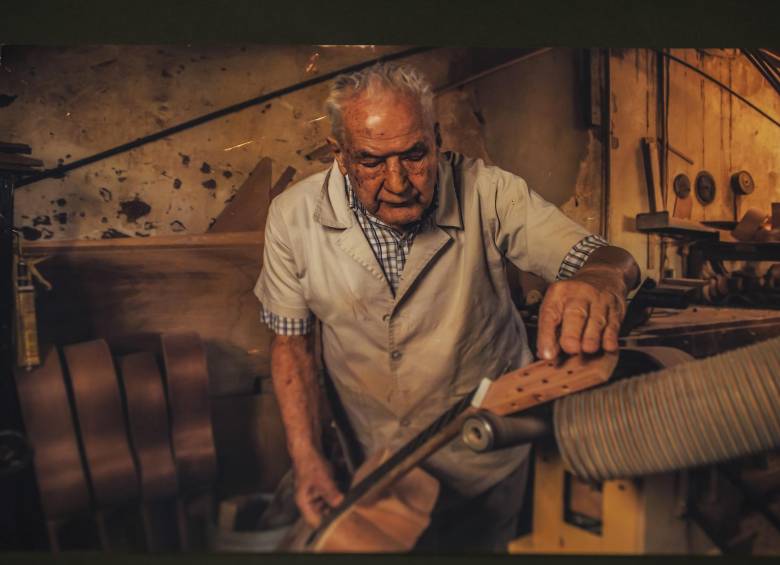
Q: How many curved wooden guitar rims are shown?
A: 4